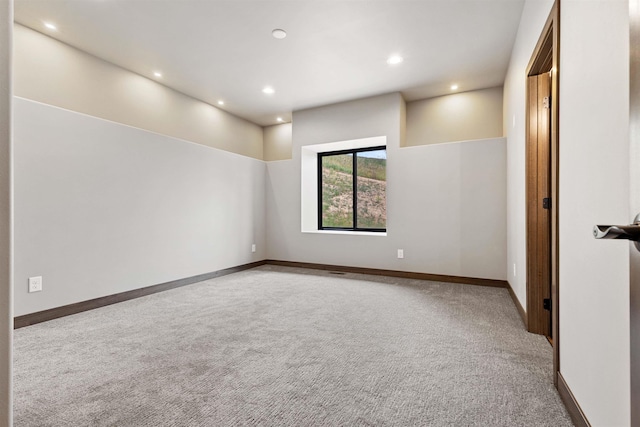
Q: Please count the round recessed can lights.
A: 7